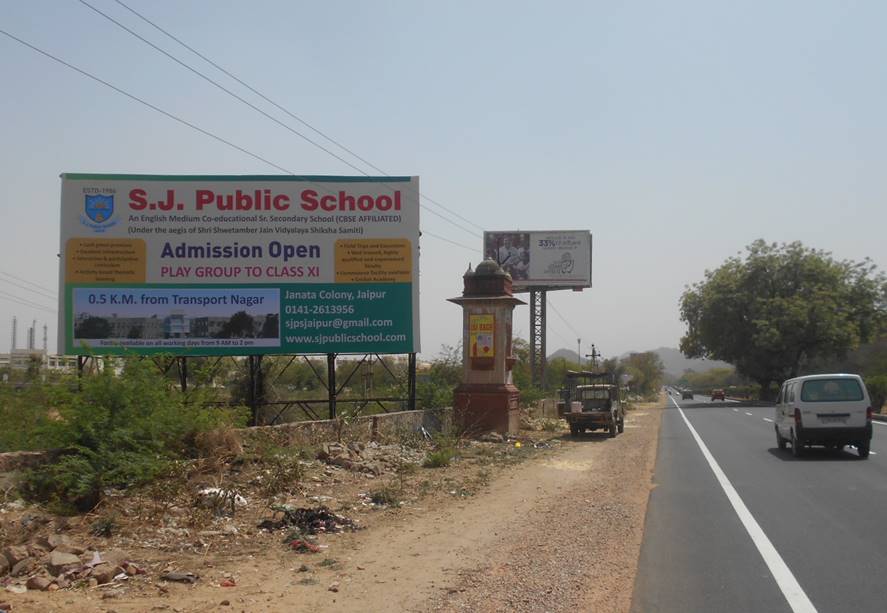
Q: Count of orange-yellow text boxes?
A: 2